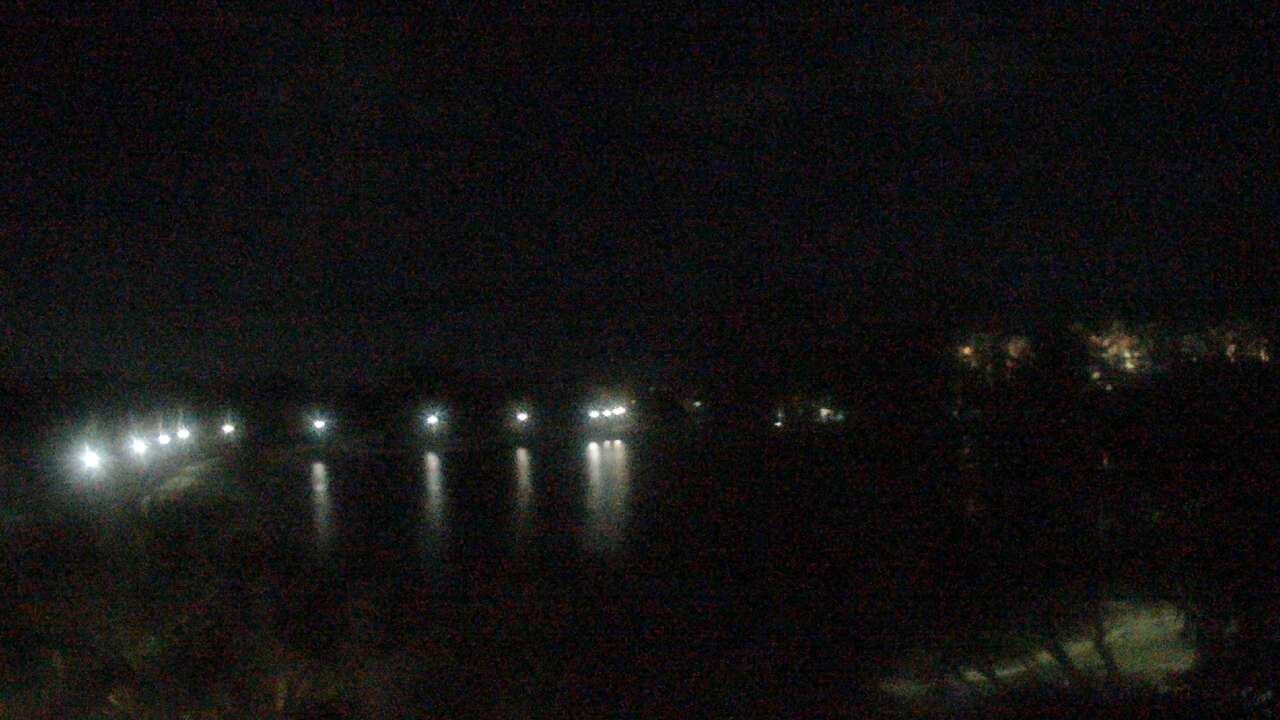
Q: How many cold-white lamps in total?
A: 11